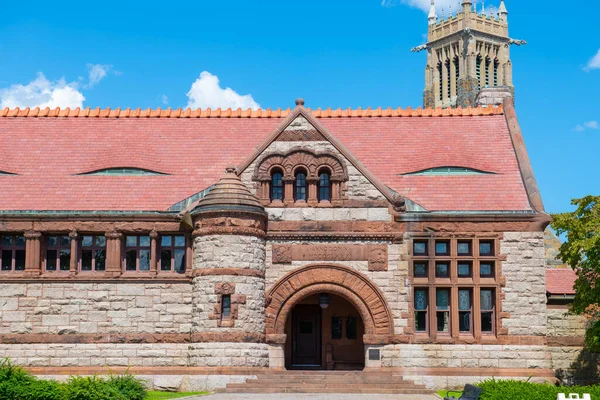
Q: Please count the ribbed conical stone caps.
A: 1